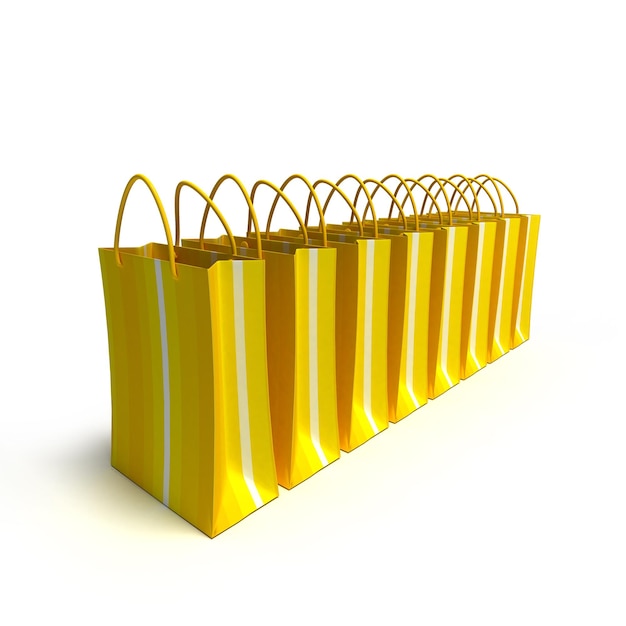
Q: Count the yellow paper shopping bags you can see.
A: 8